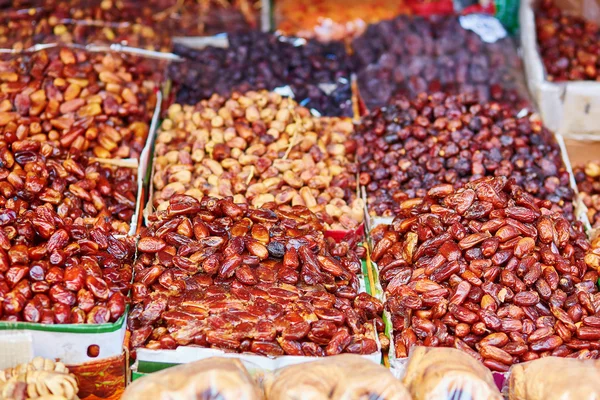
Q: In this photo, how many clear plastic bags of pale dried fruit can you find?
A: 4